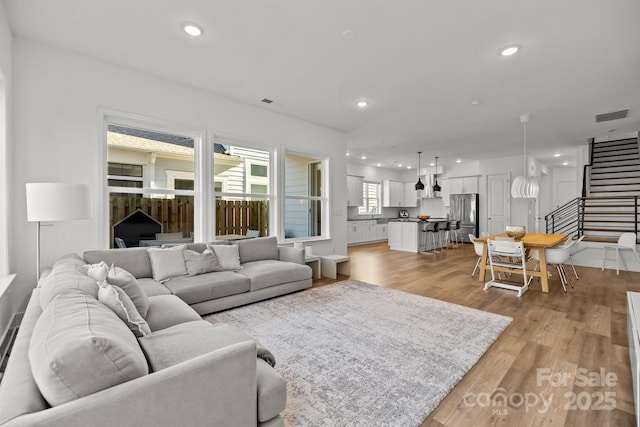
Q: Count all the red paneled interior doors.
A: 0